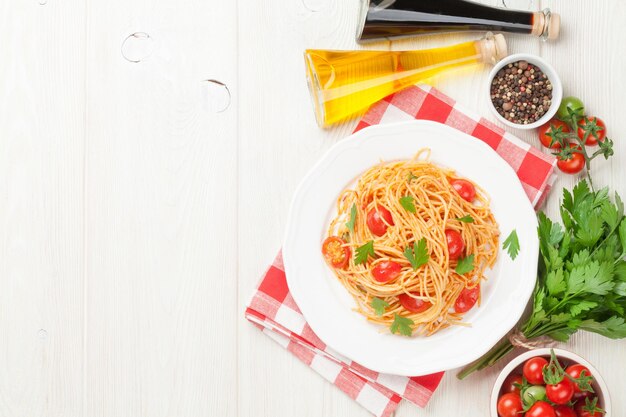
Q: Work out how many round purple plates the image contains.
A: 0